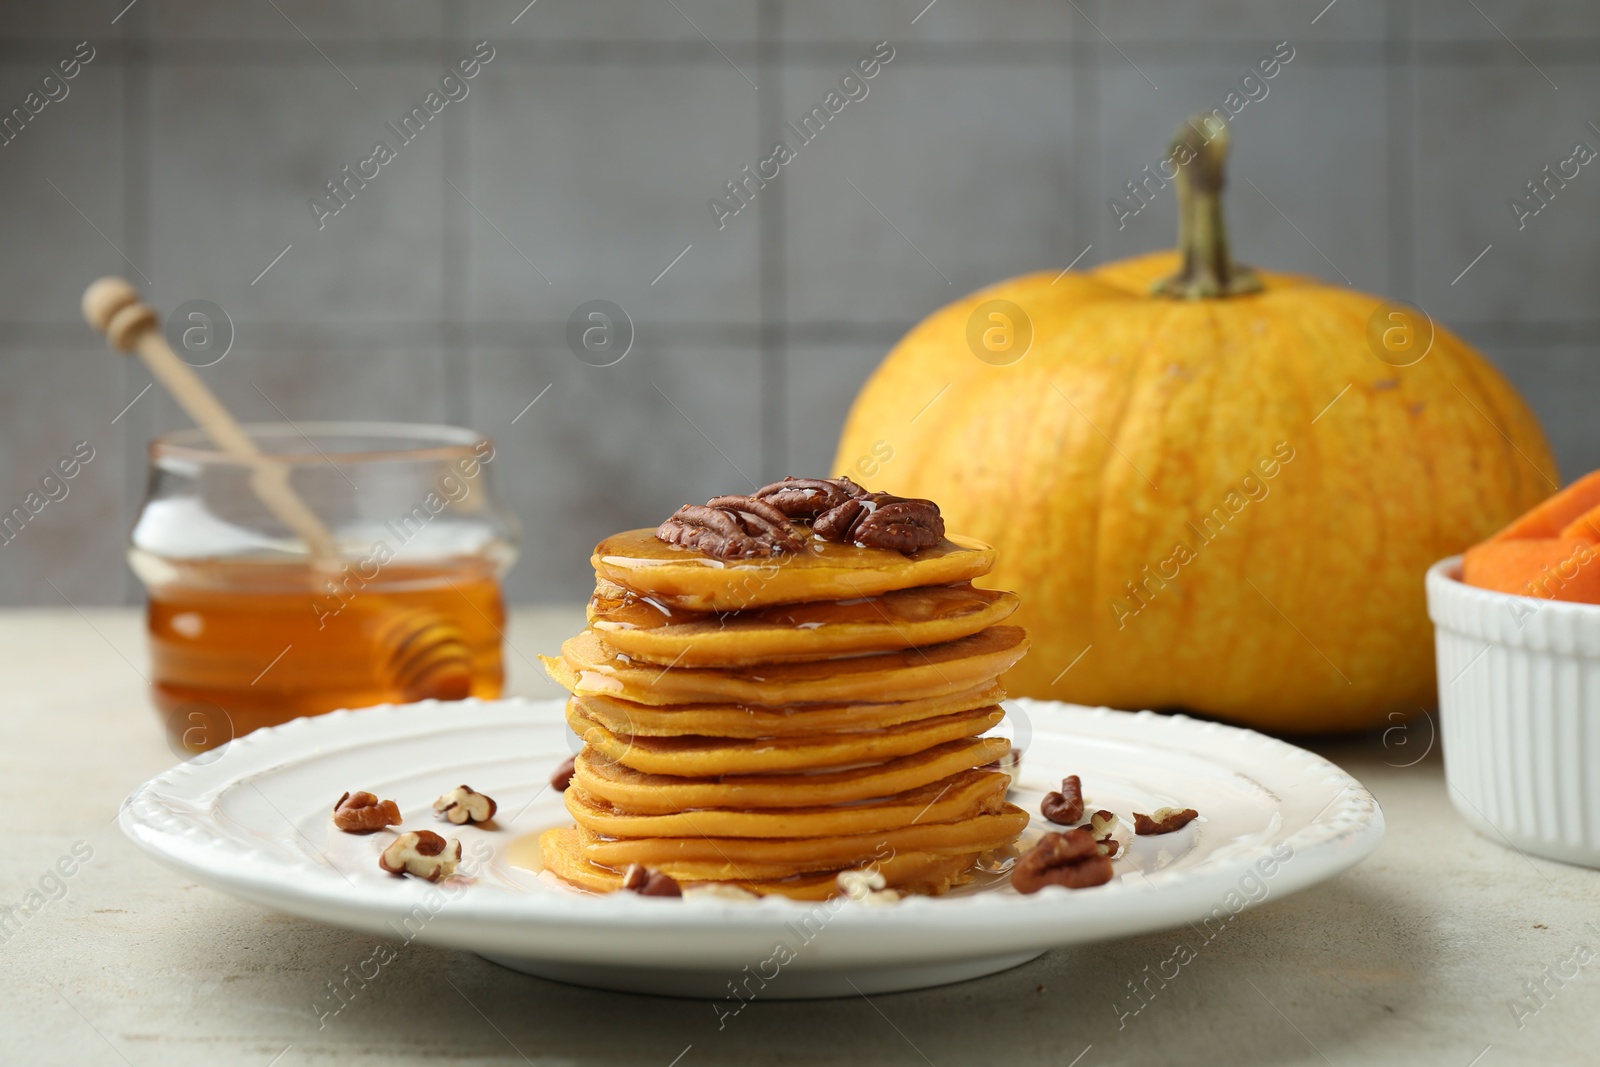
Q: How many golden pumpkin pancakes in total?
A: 9